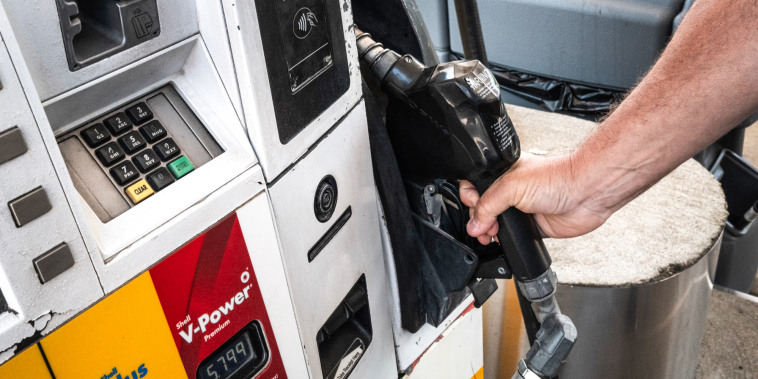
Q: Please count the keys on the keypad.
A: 12